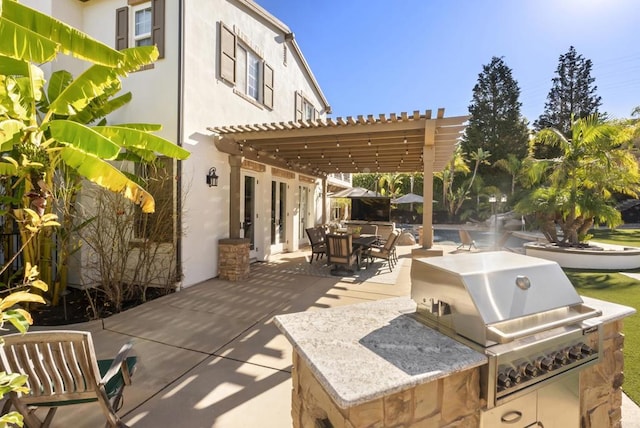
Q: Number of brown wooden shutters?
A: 6